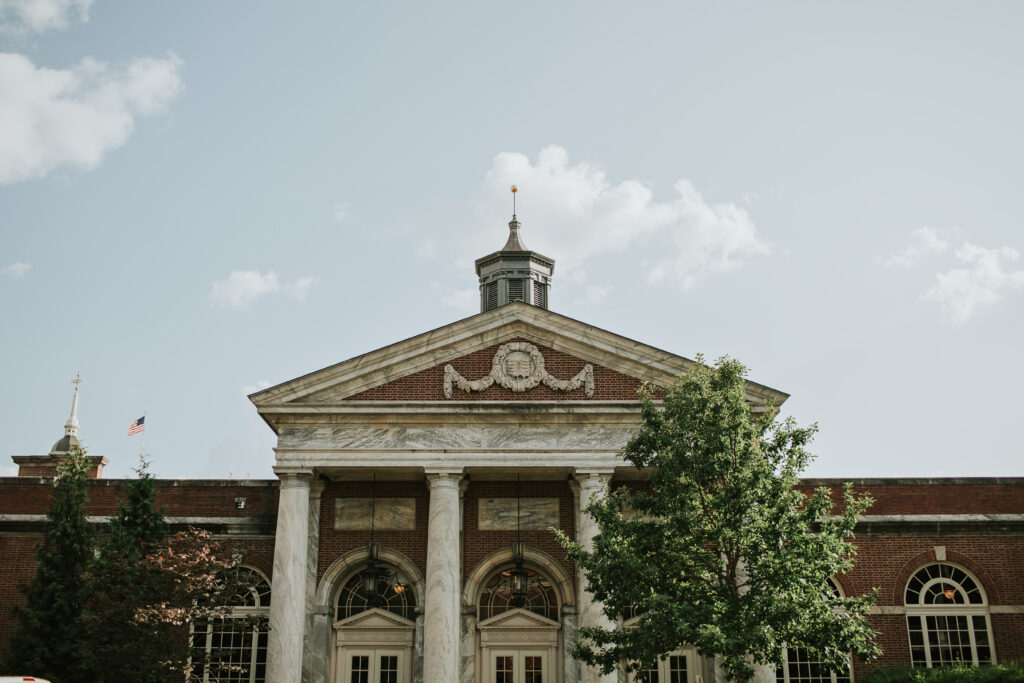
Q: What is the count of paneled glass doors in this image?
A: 6